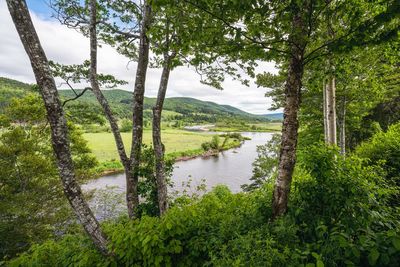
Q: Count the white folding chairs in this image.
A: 0